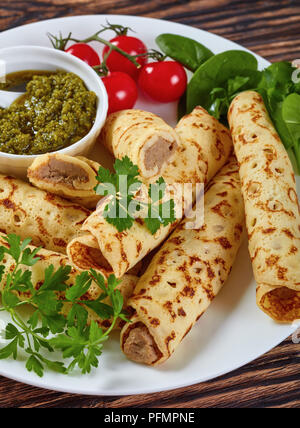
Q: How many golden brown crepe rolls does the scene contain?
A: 7